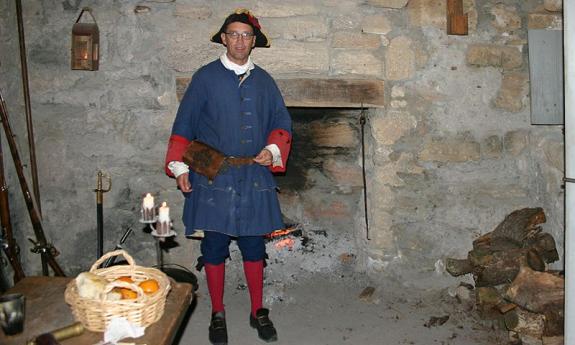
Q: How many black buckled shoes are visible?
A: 2